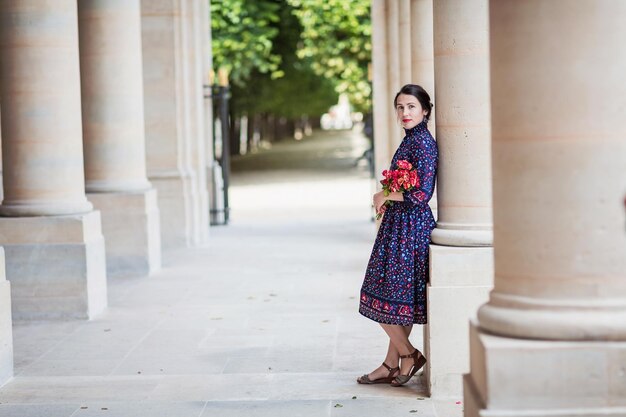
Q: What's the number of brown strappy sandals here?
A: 2